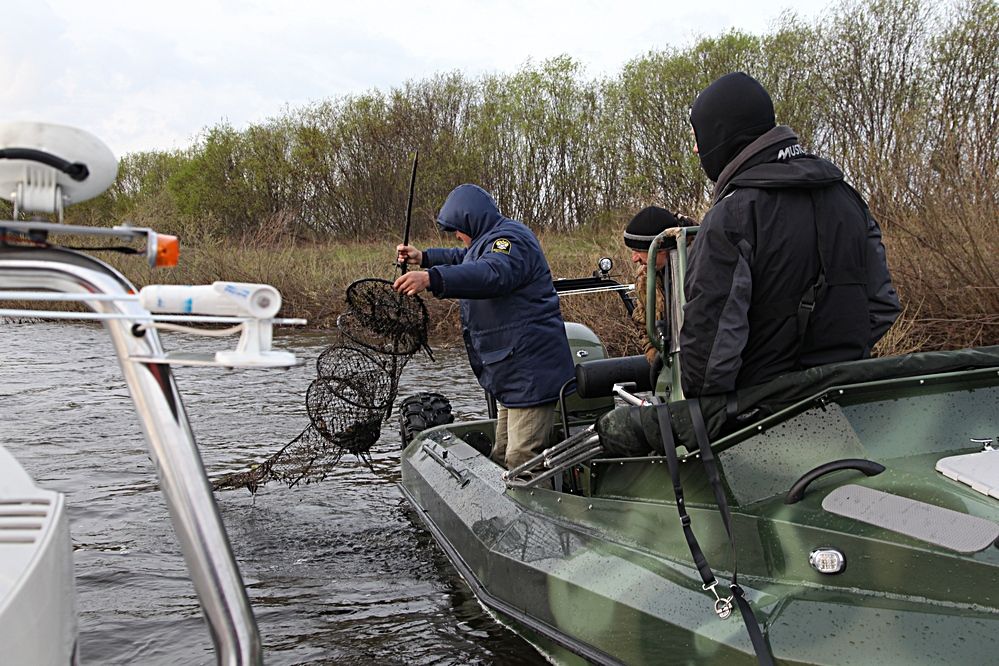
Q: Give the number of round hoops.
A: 4